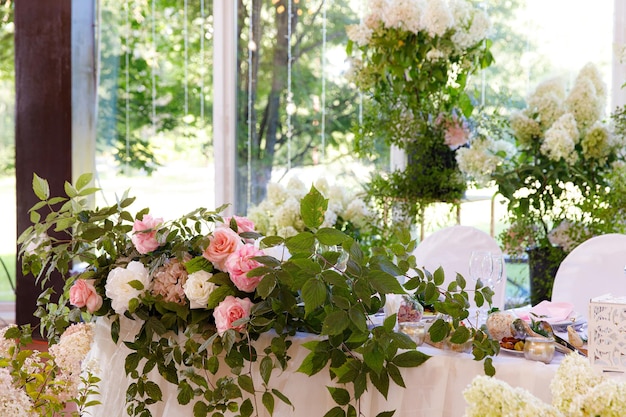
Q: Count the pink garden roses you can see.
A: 6